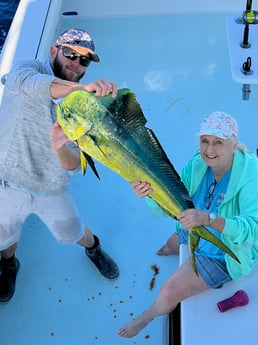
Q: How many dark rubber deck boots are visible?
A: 2